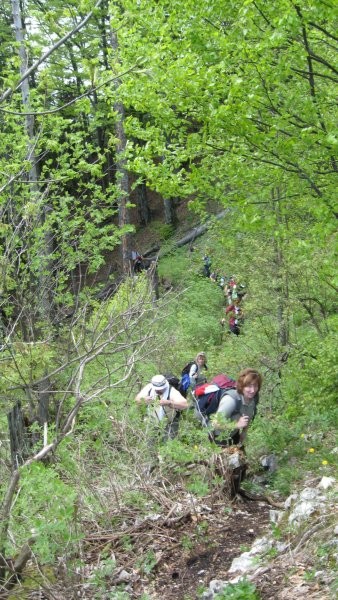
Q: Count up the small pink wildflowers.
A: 0